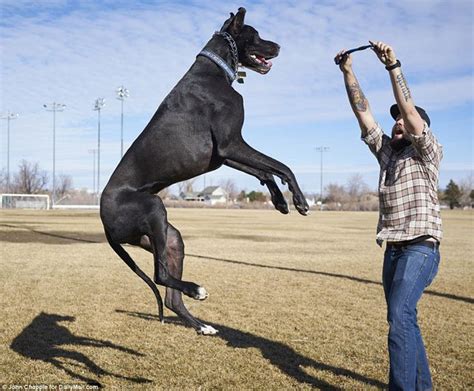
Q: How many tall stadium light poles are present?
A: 6